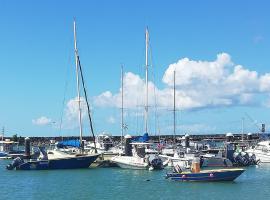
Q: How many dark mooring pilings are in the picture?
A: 5